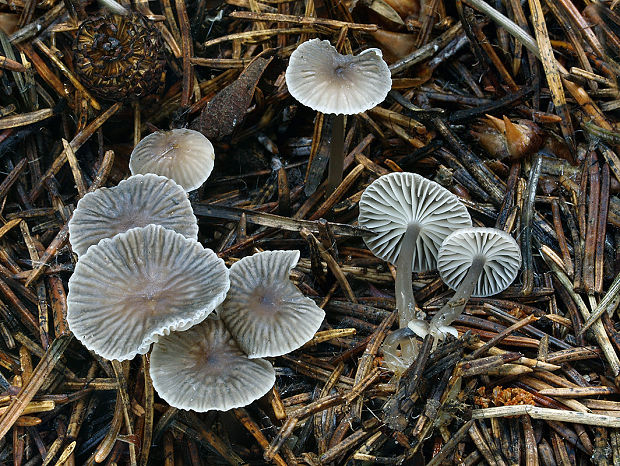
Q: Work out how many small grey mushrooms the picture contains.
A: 8